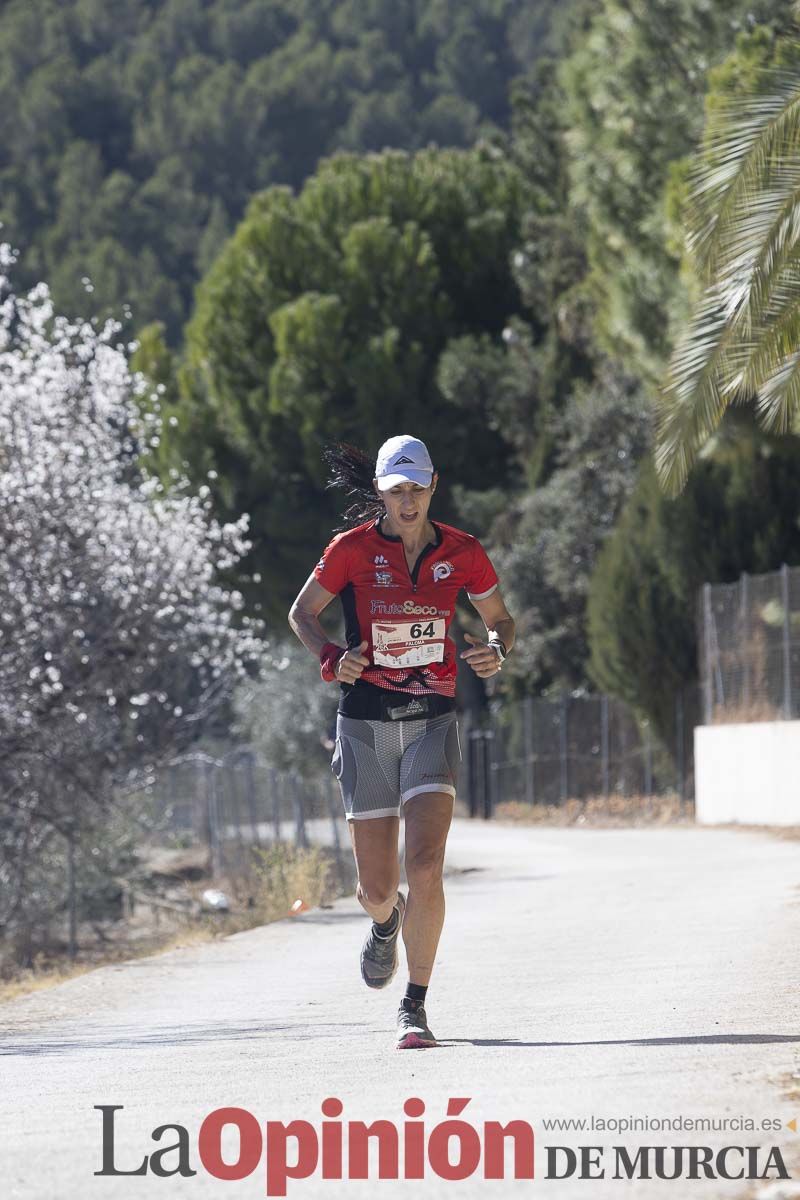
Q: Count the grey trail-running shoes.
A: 2